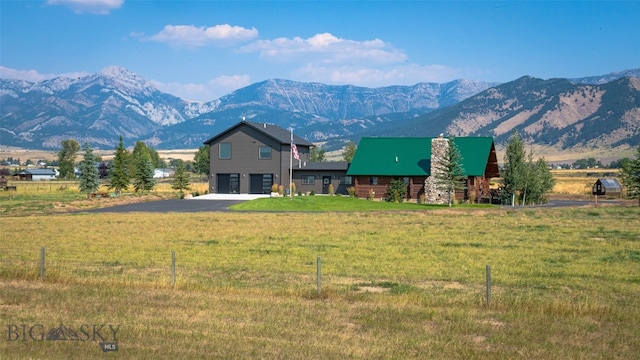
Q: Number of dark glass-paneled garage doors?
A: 2